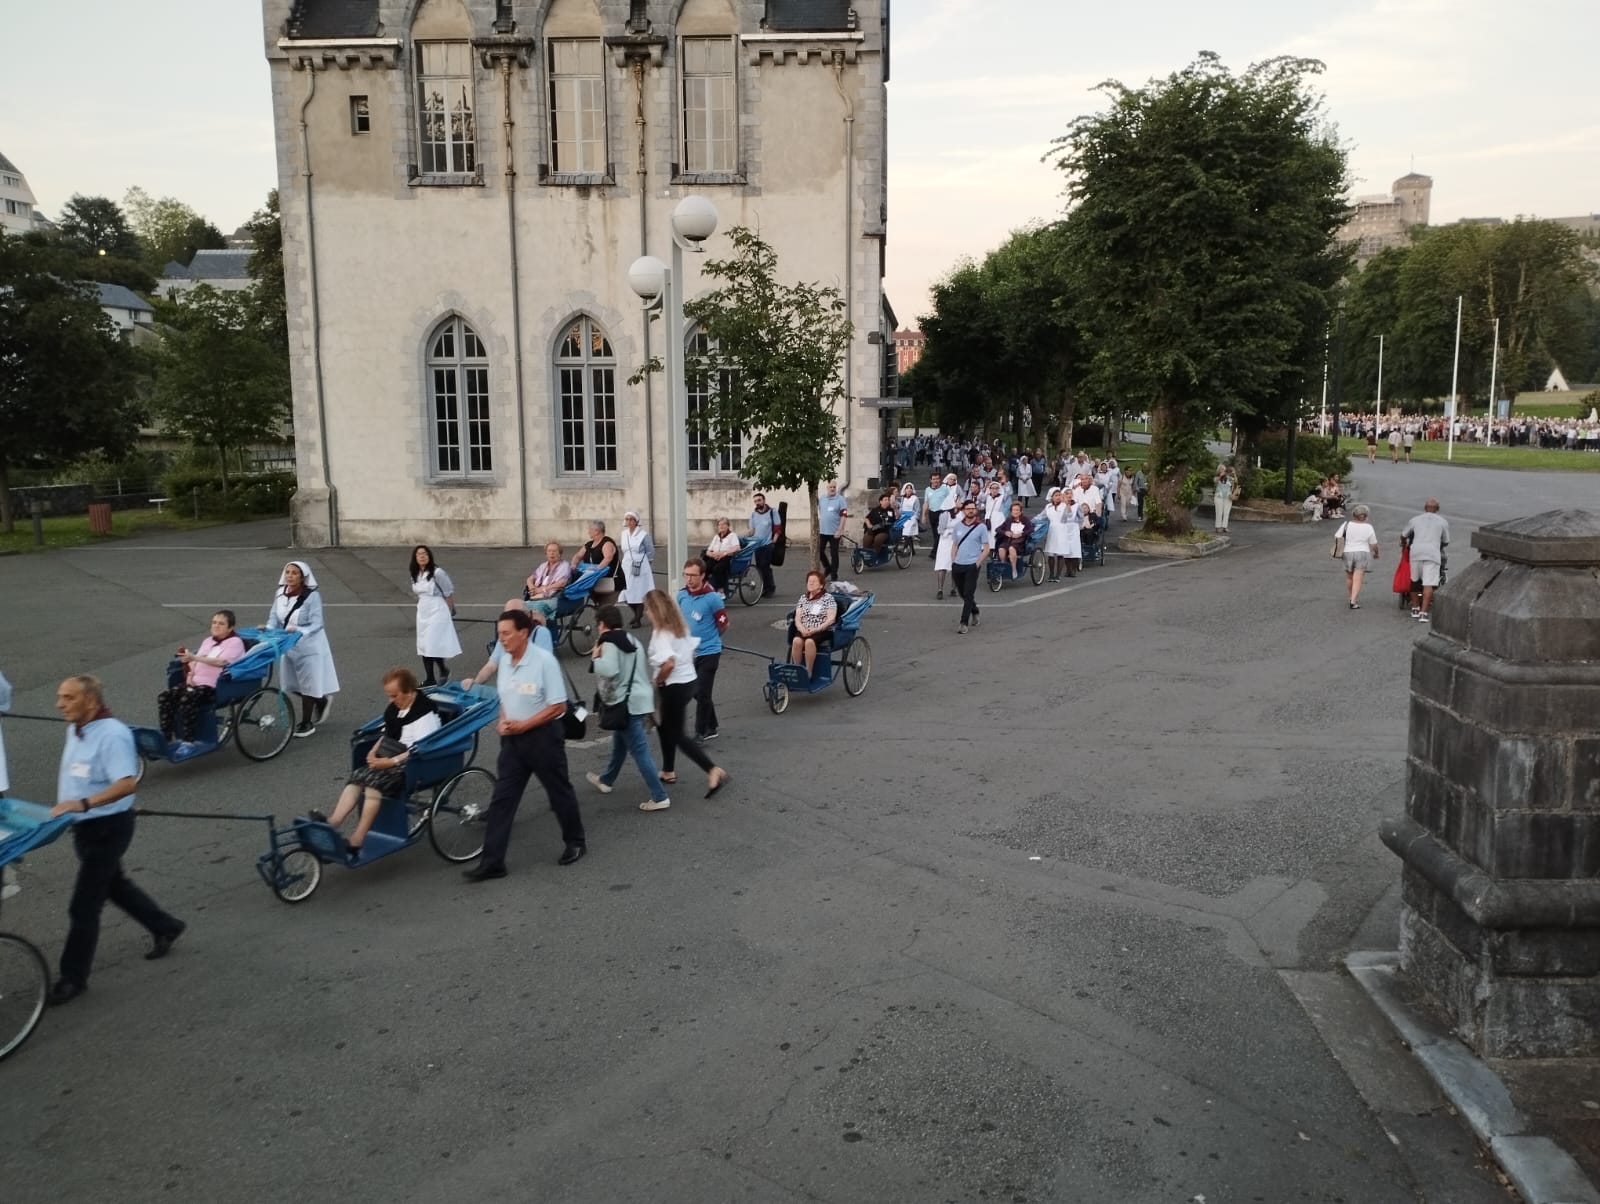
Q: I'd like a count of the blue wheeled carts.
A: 9